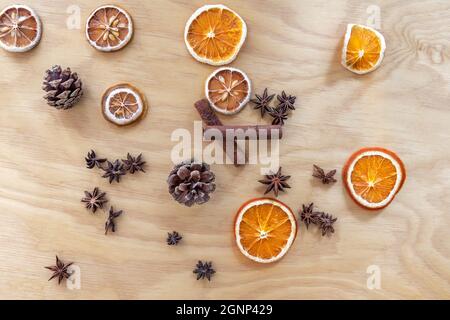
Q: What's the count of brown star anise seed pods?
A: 15